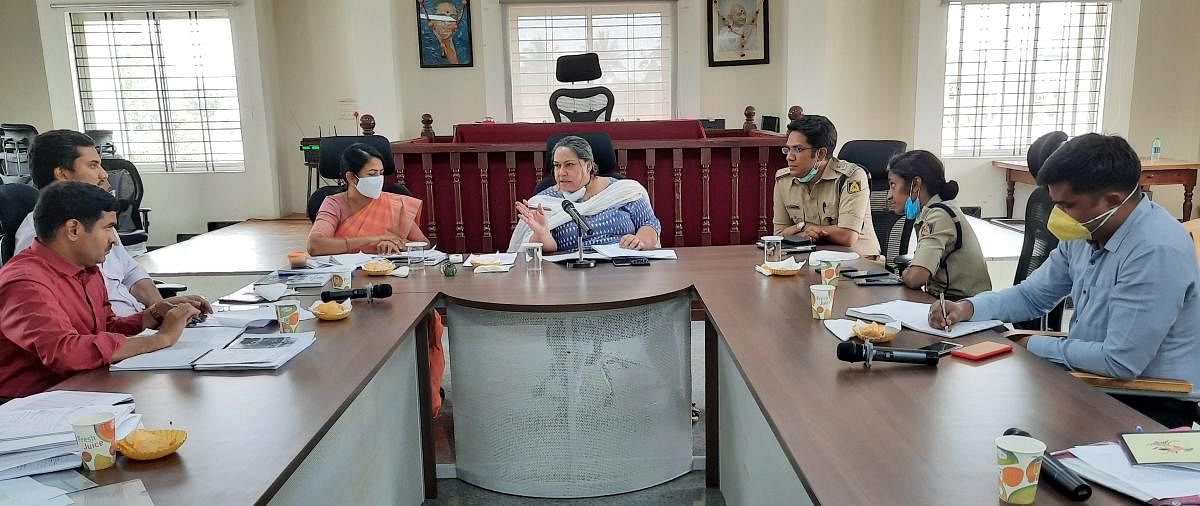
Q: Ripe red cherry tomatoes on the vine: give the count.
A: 0